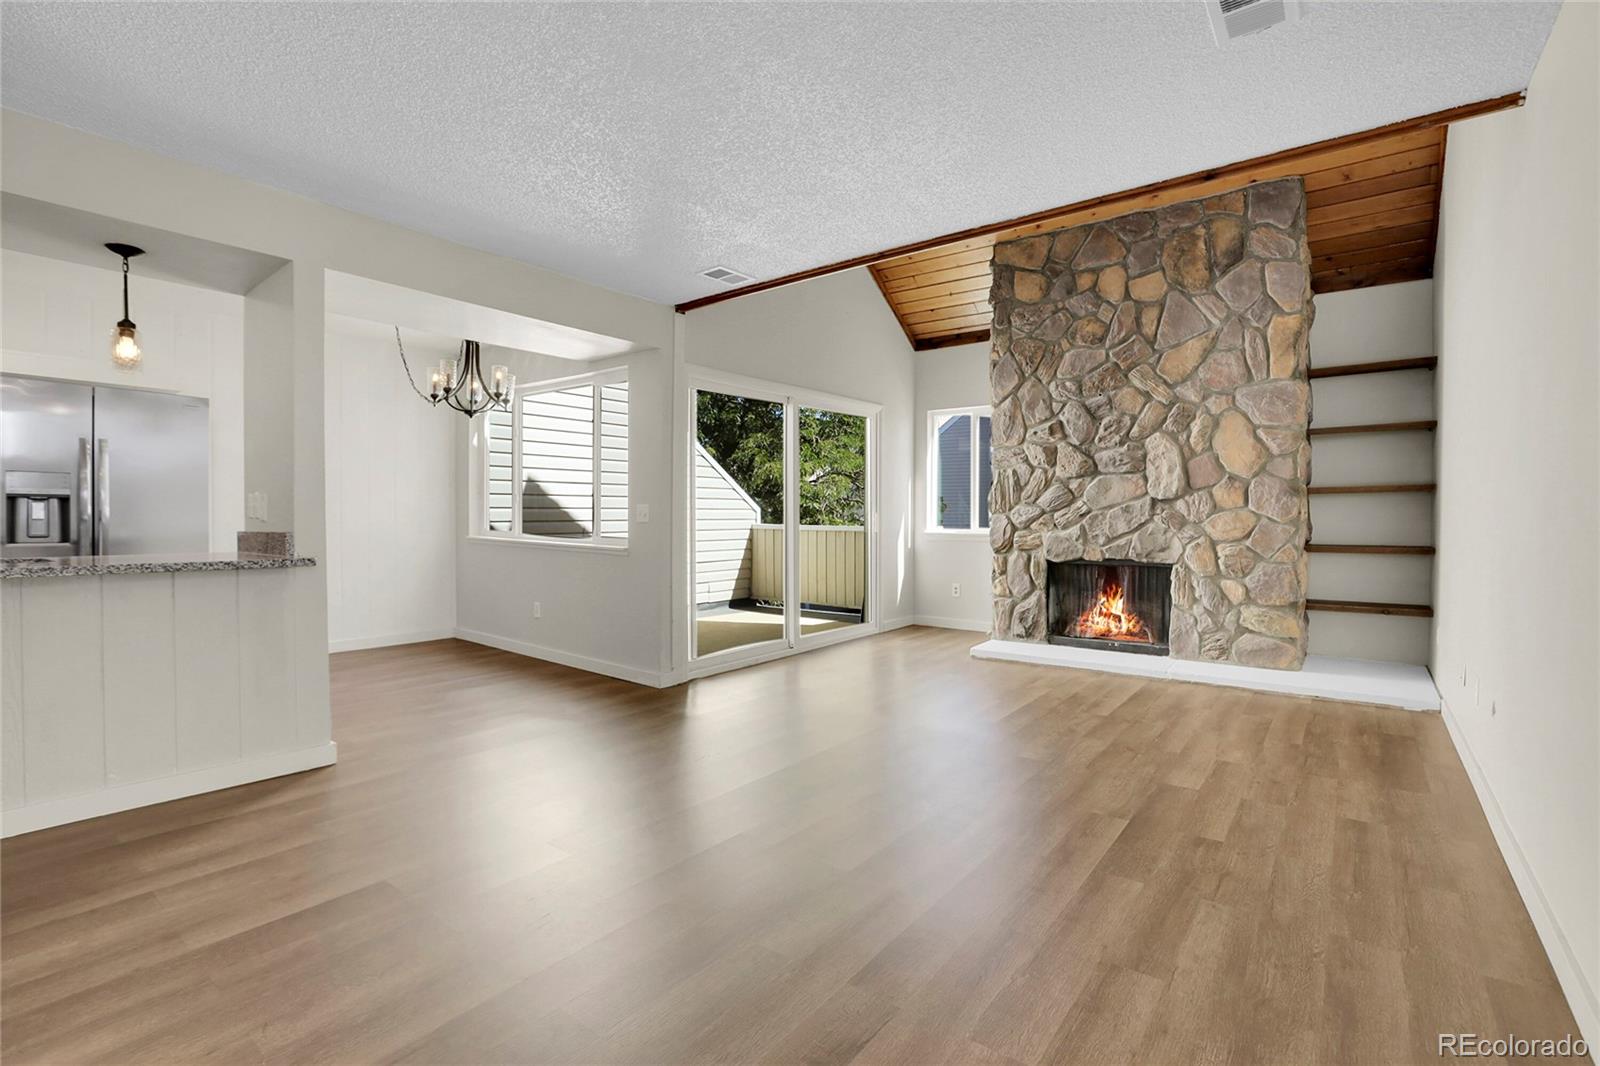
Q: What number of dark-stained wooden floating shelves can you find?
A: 5